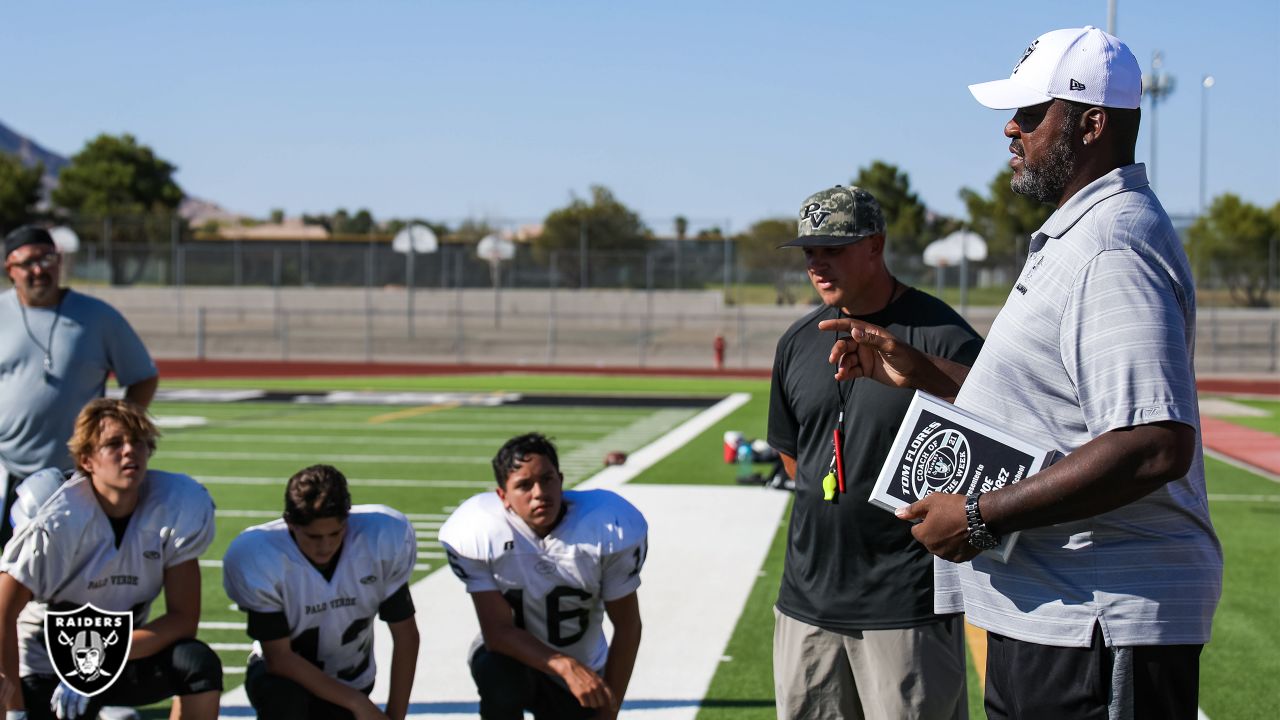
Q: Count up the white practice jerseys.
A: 3